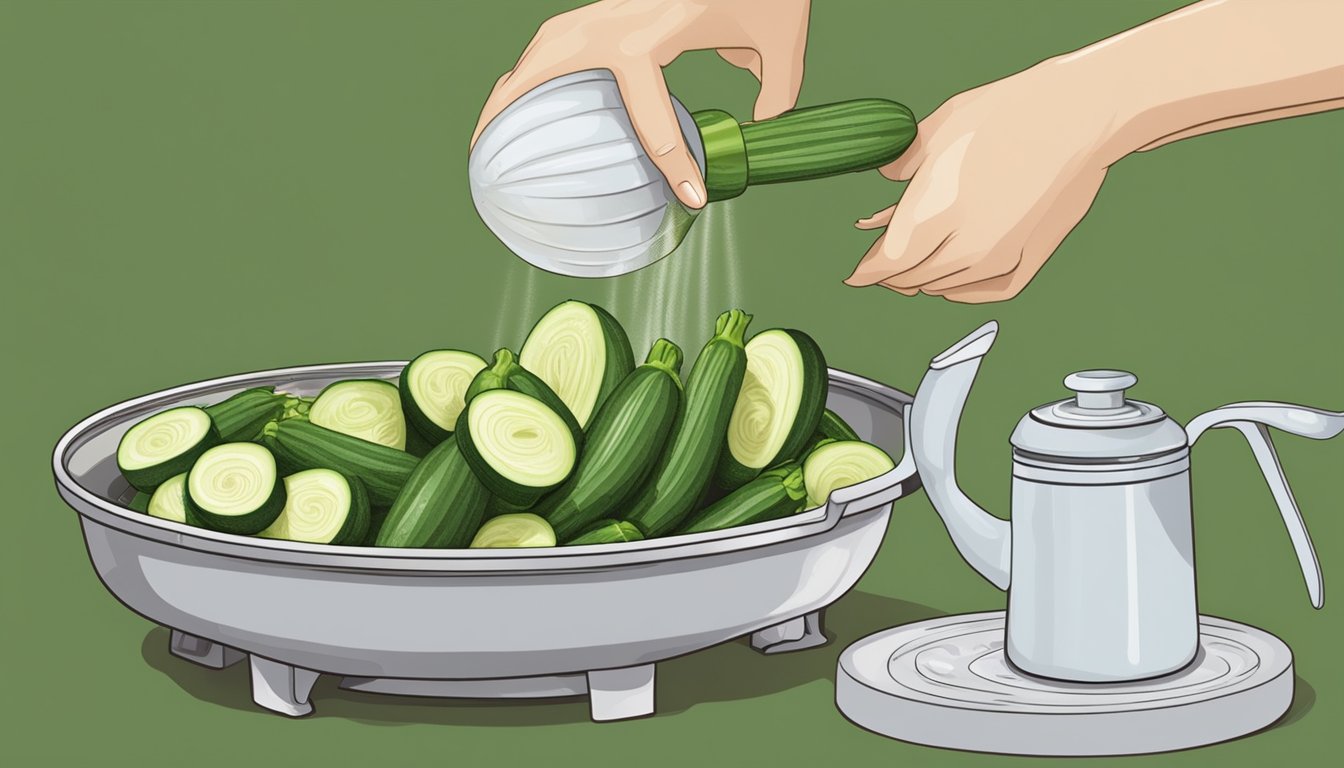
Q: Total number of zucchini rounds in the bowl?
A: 11